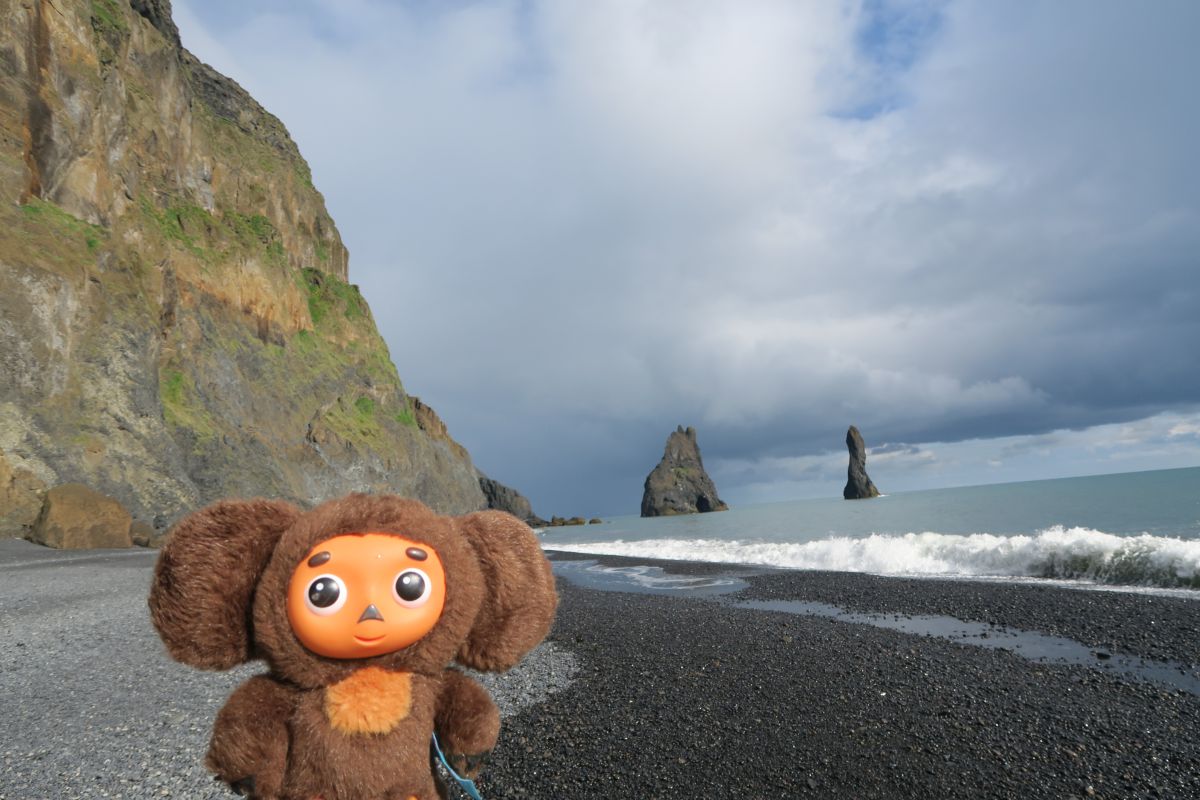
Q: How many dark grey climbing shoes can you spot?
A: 0